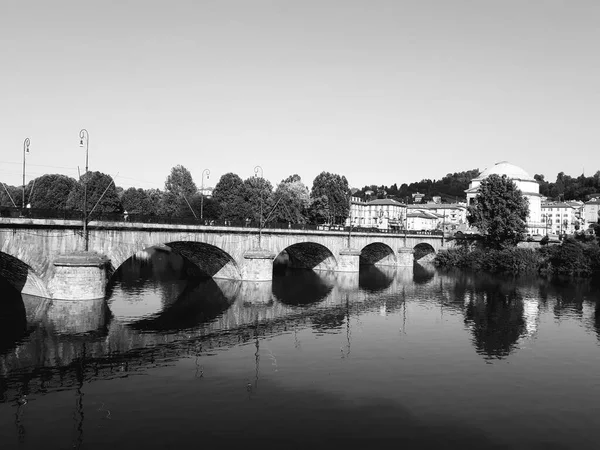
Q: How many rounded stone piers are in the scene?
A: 4